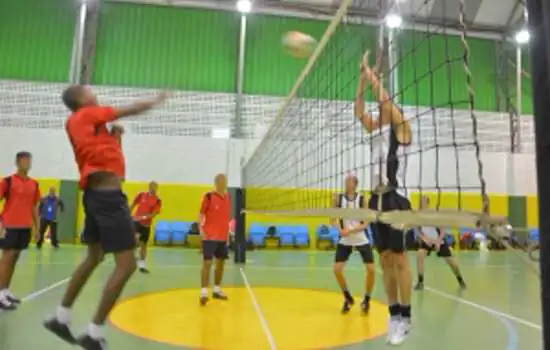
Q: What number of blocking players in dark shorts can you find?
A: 1